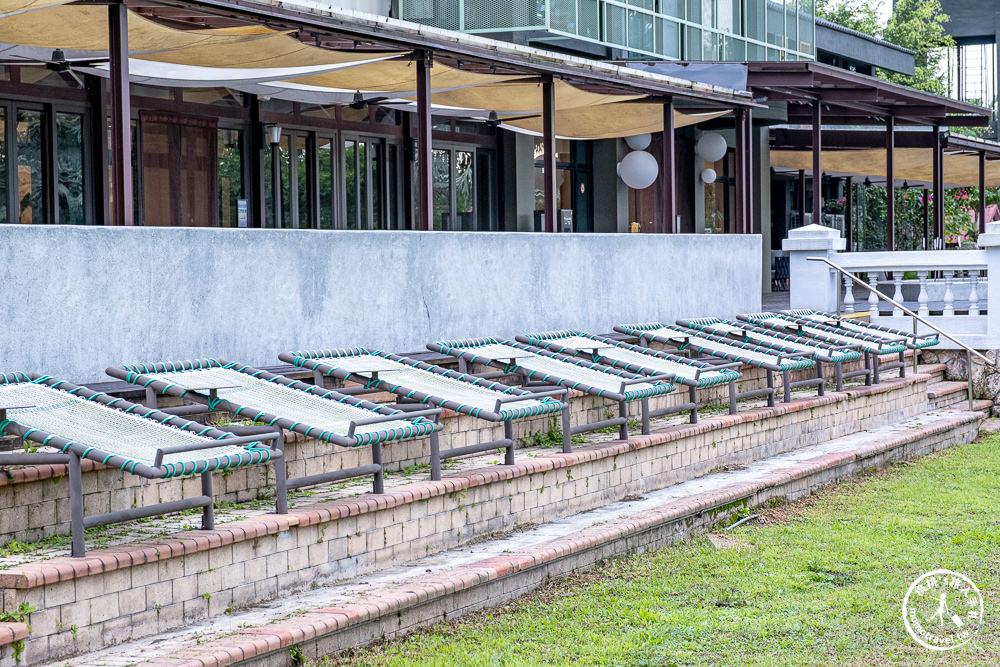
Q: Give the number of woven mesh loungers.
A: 9